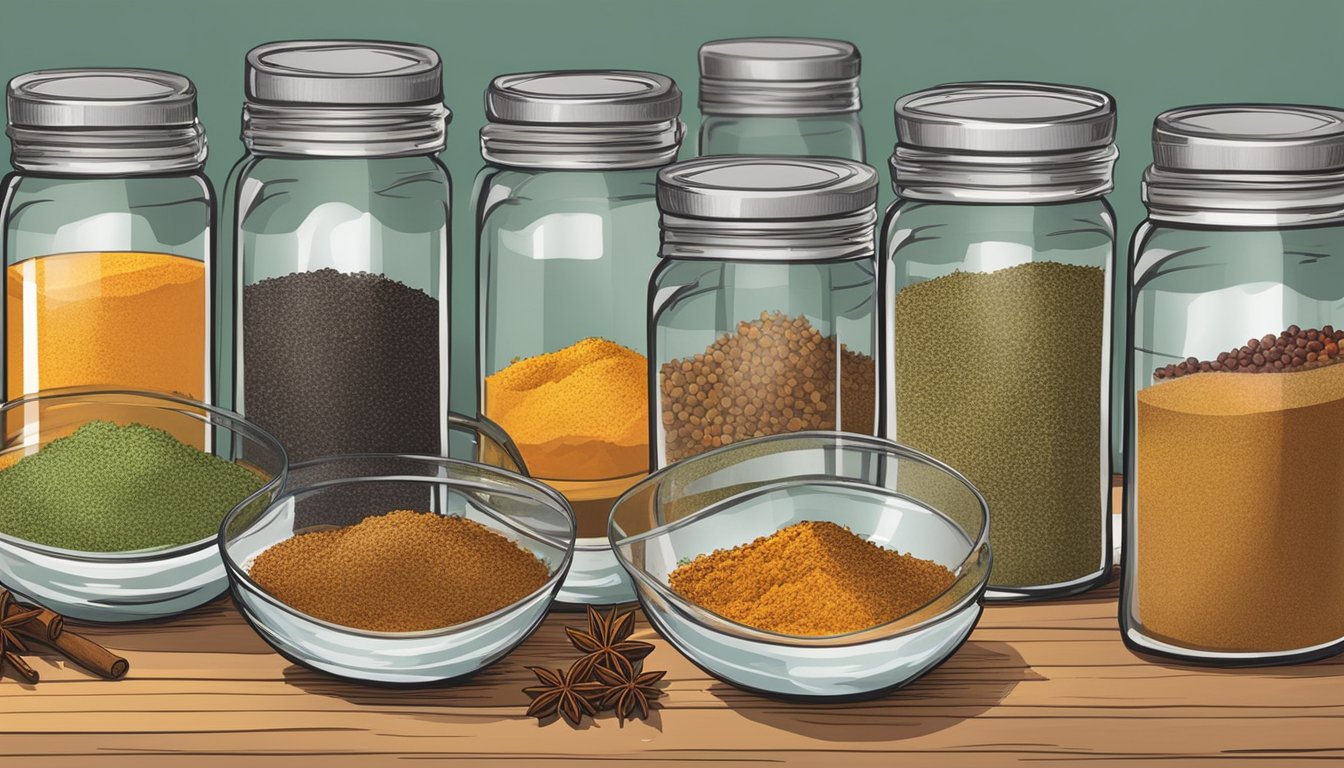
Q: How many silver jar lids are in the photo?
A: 7